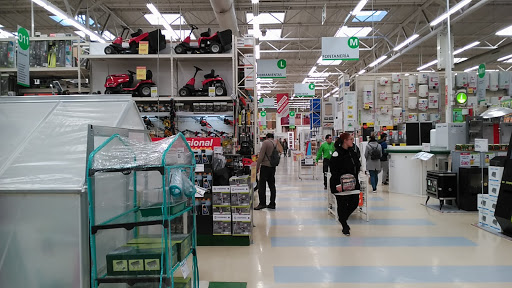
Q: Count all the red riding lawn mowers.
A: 4